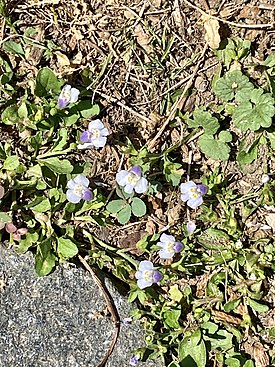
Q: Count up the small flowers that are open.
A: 7